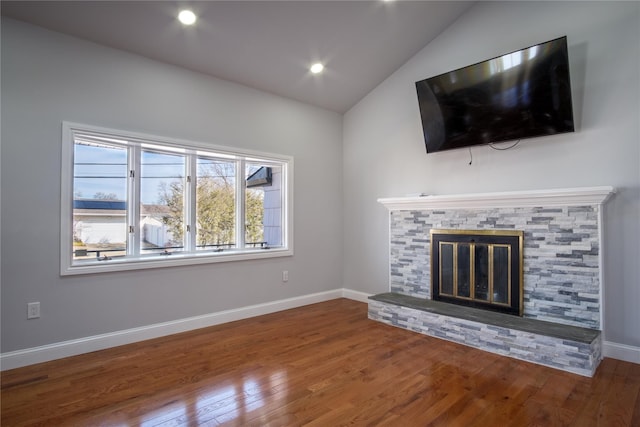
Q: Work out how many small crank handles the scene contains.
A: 4